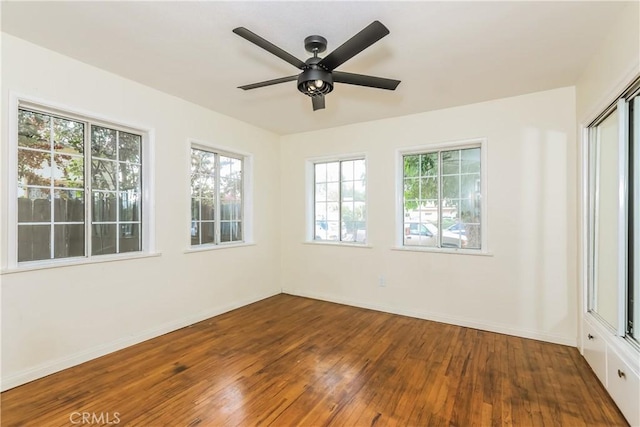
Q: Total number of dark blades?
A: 5